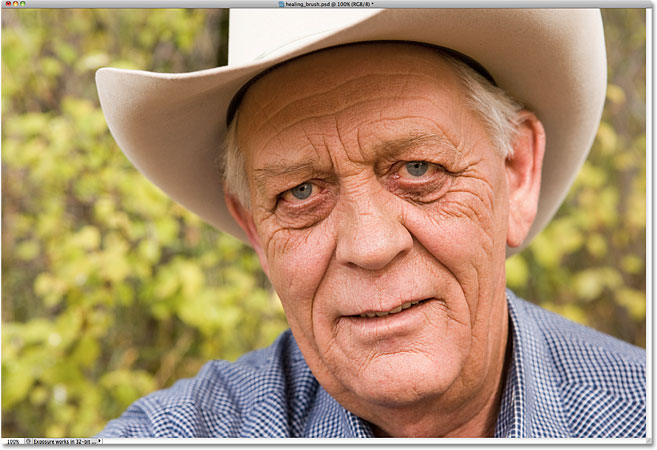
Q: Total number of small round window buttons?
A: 3